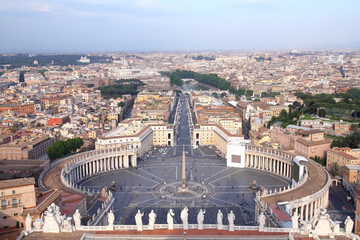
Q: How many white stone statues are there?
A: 13